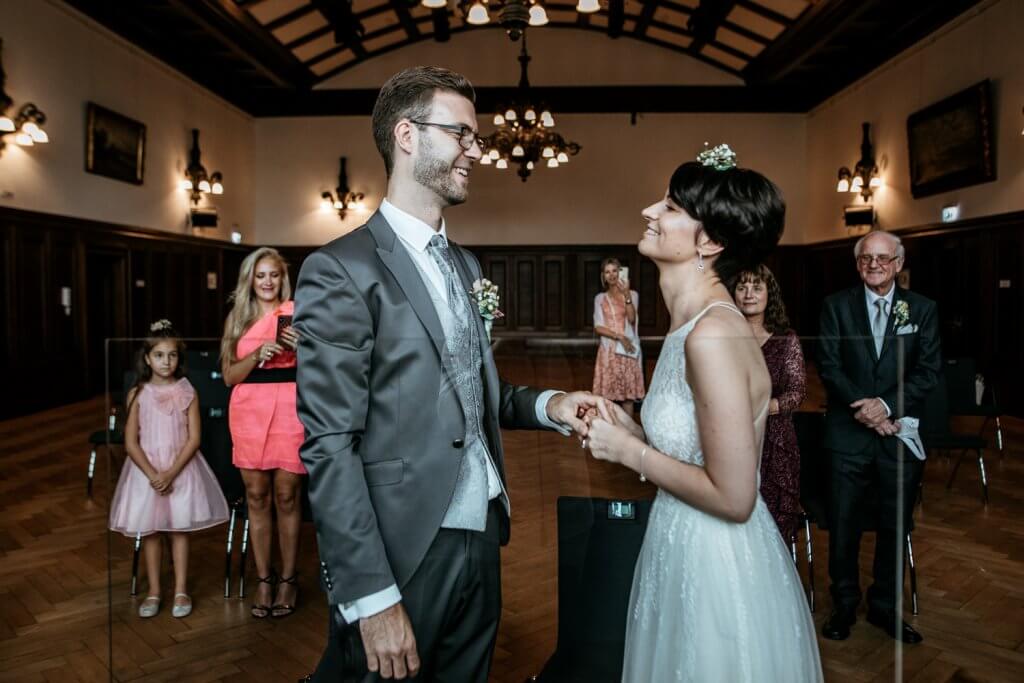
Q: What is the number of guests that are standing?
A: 5